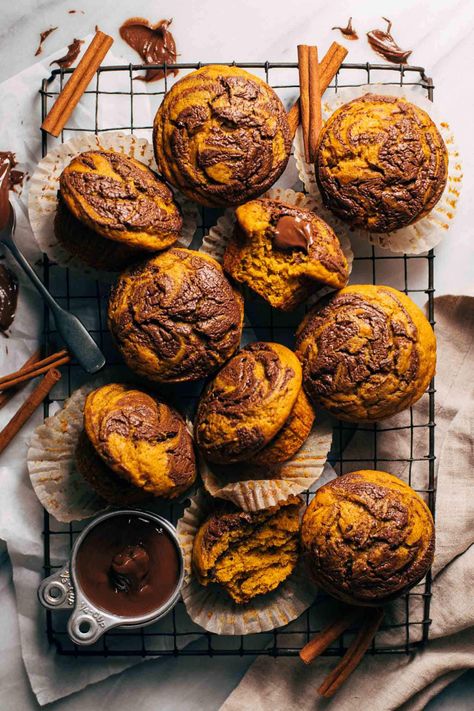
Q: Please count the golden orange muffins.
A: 10